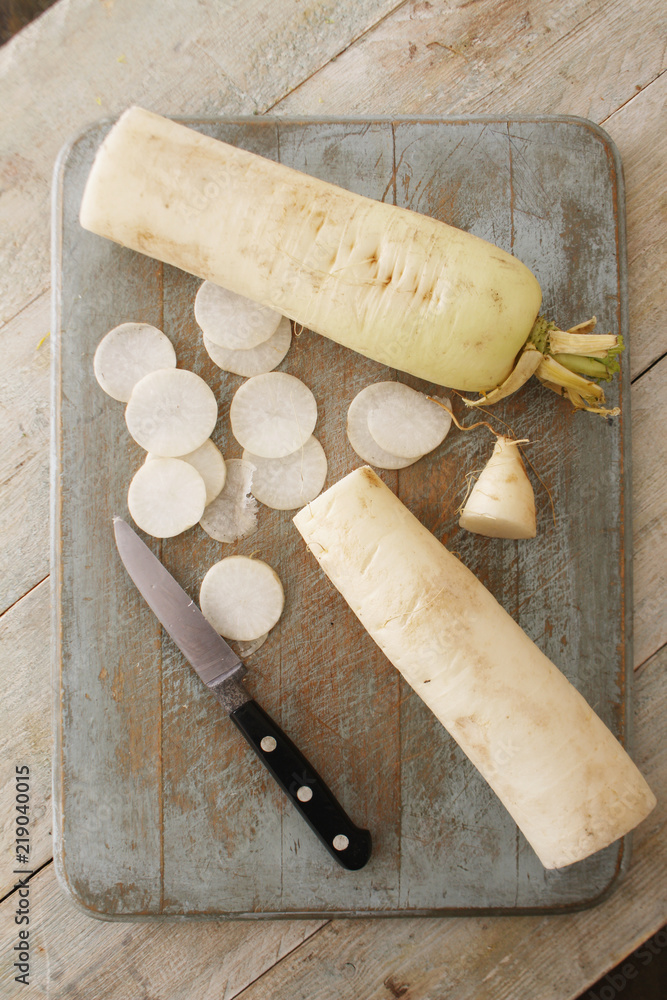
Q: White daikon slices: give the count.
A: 13